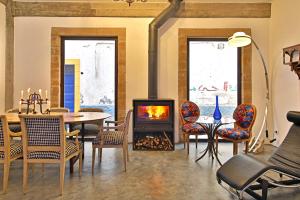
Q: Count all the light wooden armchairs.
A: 3